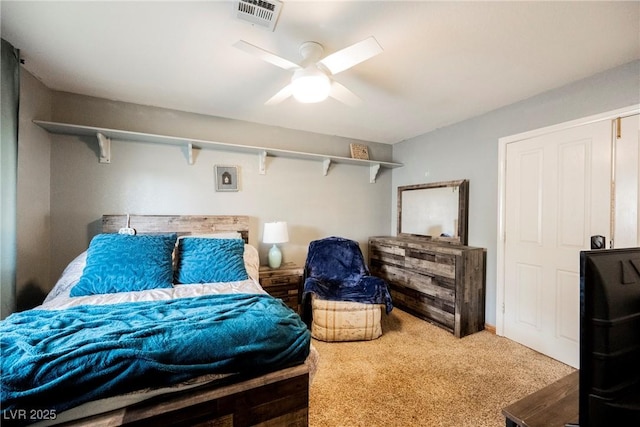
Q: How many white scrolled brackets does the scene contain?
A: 5